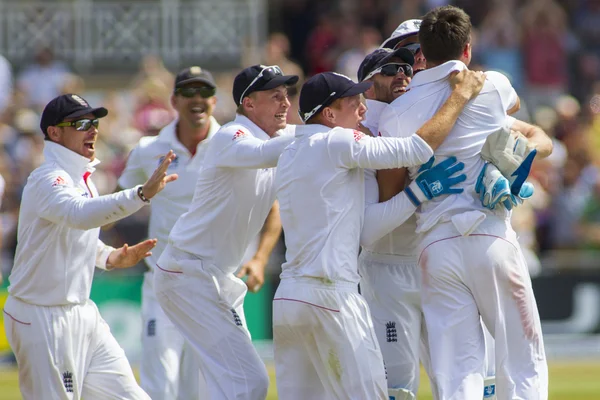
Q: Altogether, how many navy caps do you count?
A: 5